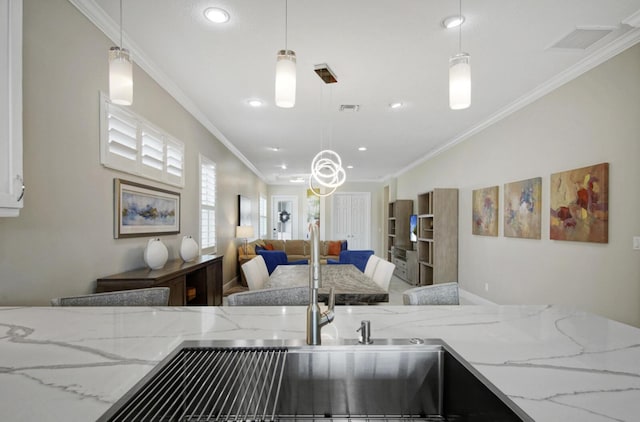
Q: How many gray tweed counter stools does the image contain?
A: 3